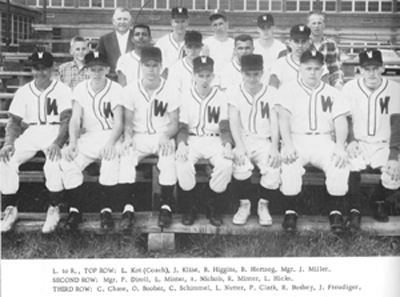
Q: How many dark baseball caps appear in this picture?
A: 12